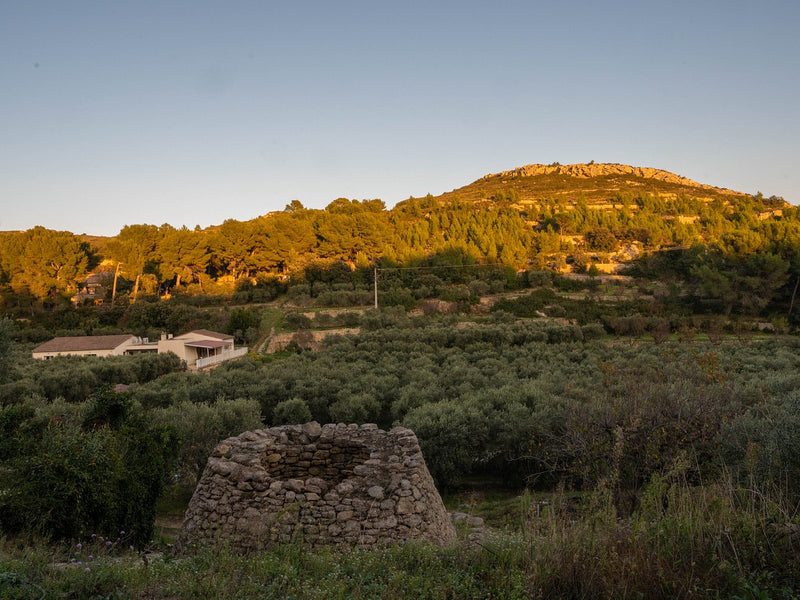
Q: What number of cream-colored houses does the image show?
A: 2